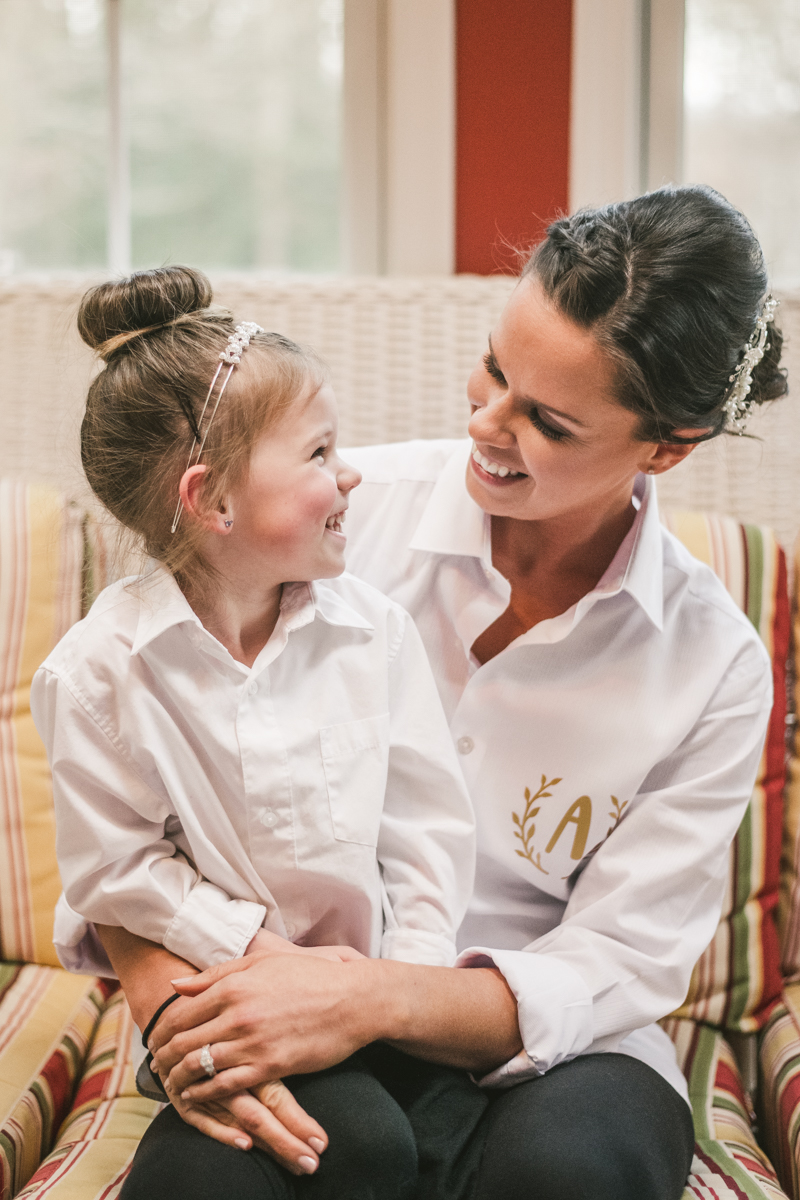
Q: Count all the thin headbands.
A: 1